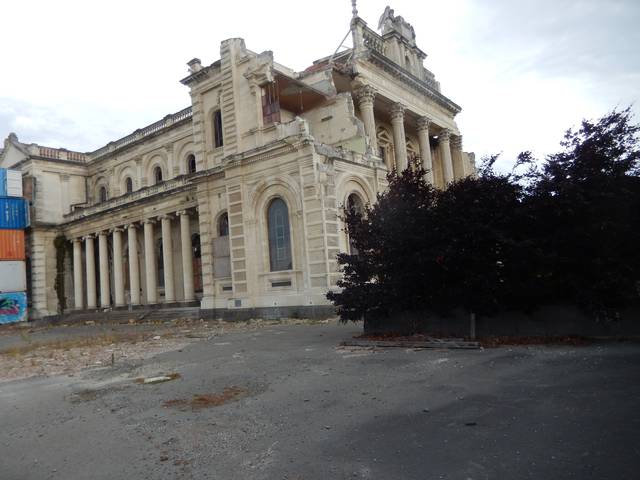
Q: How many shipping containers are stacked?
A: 5